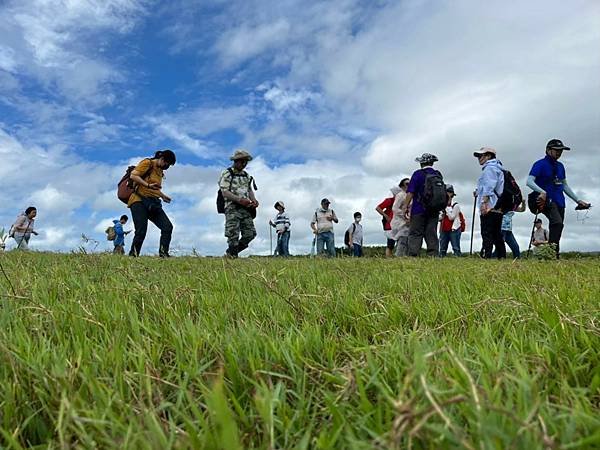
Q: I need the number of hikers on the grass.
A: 15